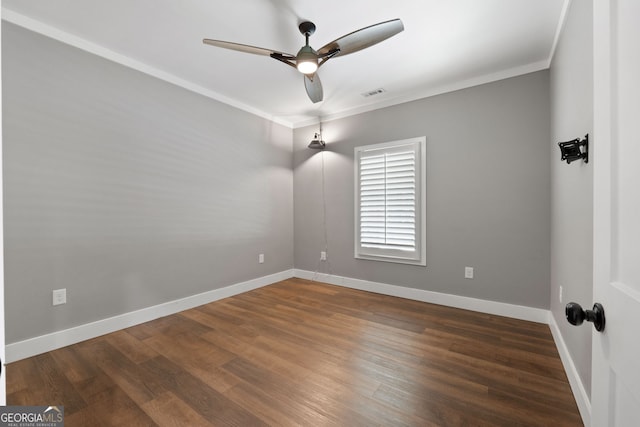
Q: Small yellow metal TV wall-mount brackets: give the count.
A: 0